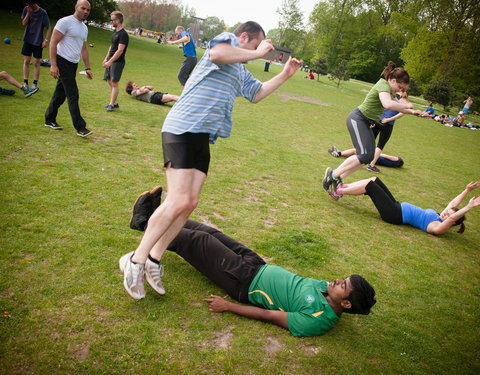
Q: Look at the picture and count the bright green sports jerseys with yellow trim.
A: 1